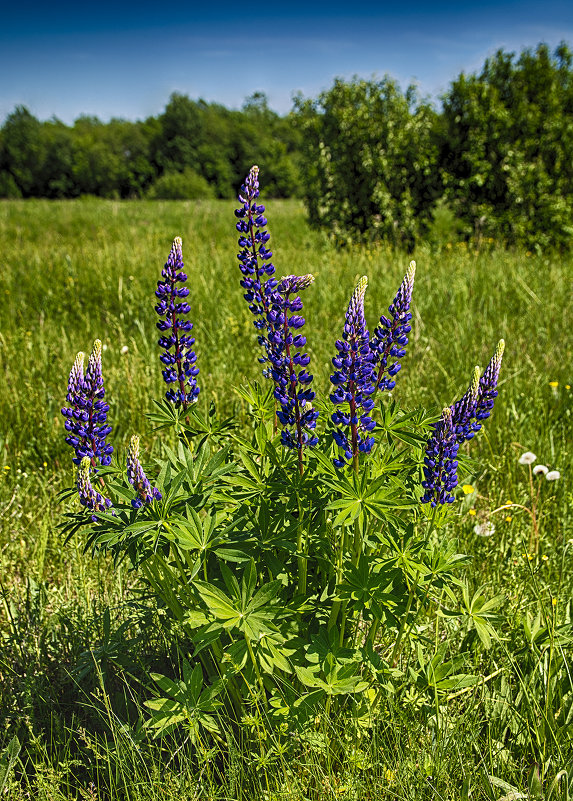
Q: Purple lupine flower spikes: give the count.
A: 12